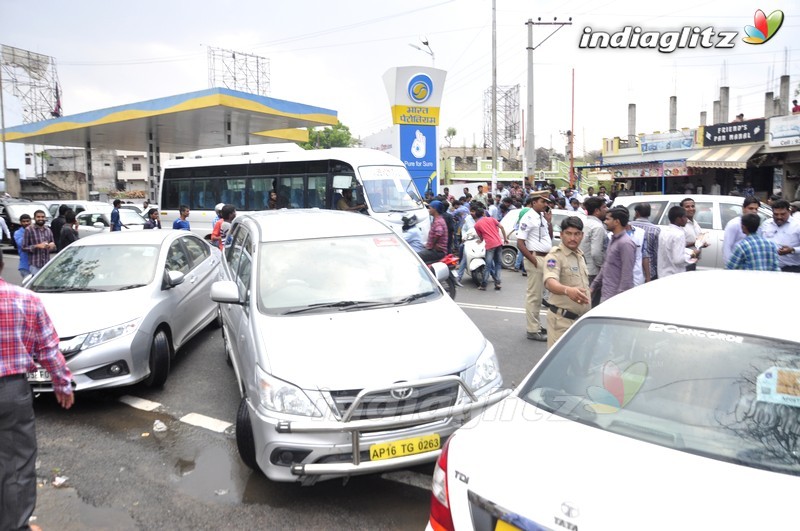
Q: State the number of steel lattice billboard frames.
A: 3